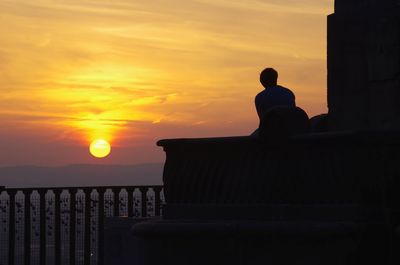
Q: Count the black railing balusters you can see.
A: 11